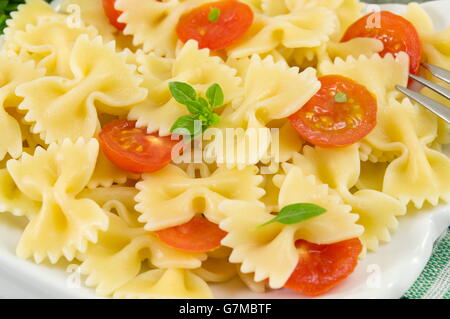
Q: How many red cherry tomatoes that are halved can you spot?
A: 7